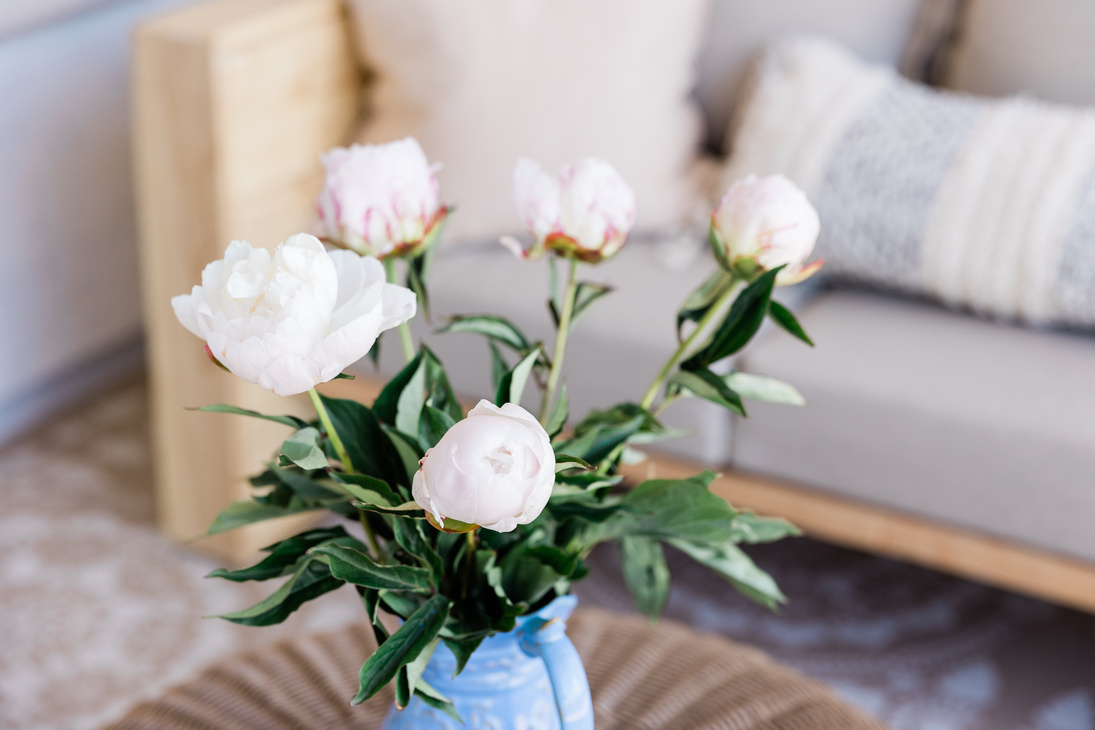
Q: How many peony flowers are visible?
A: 5